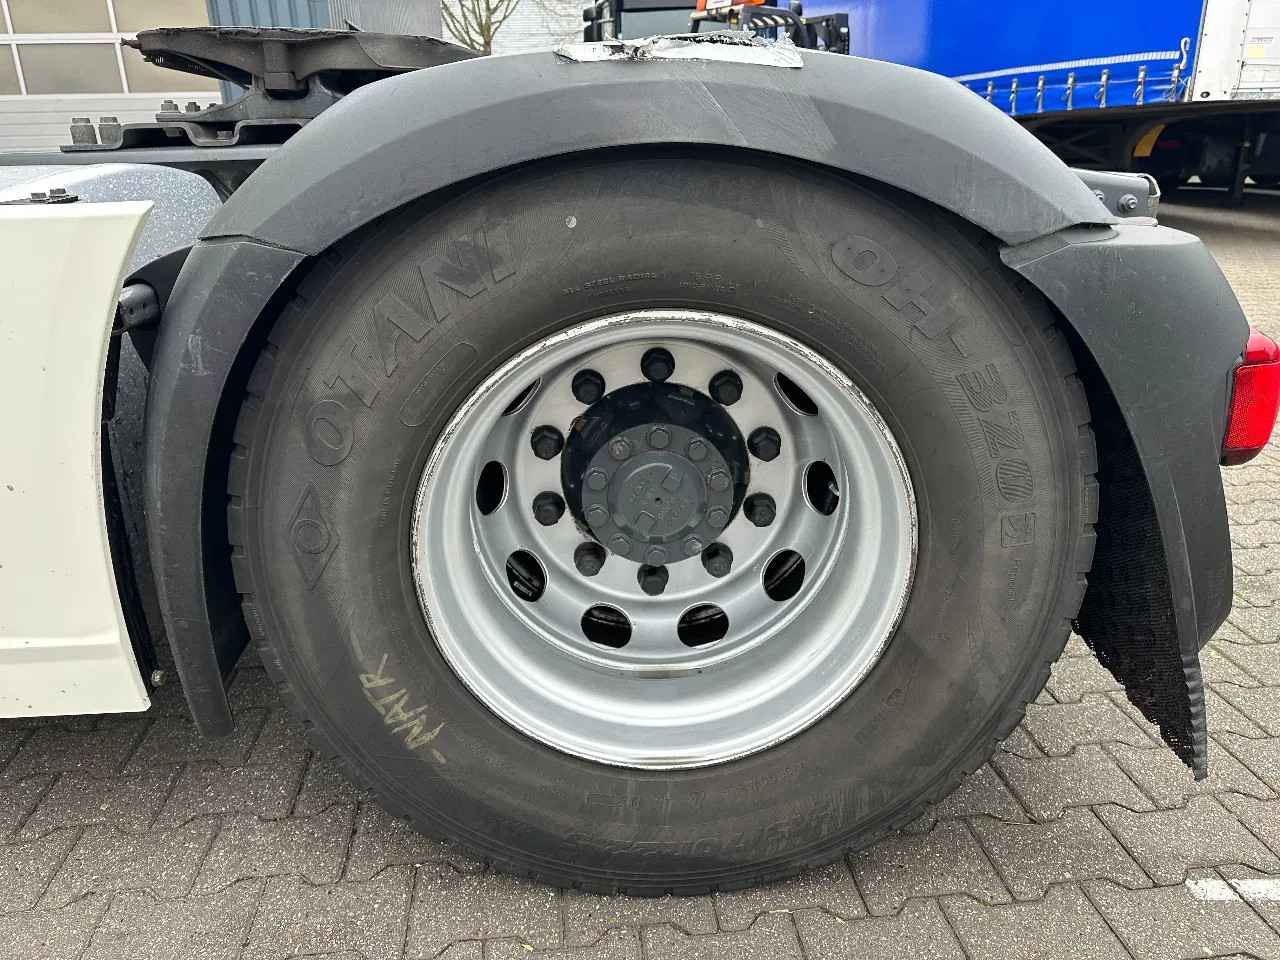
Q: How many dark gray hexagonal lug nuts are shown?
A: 10